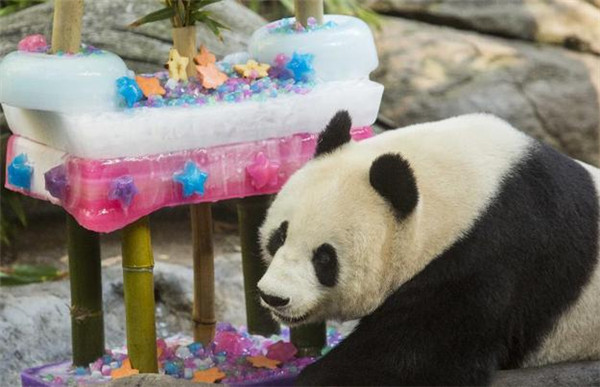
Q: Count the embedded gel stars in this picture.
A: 5